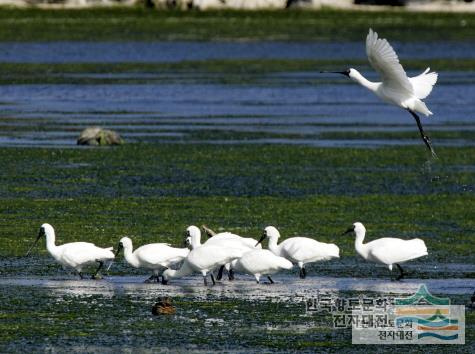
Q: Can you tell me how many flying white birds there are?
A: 1